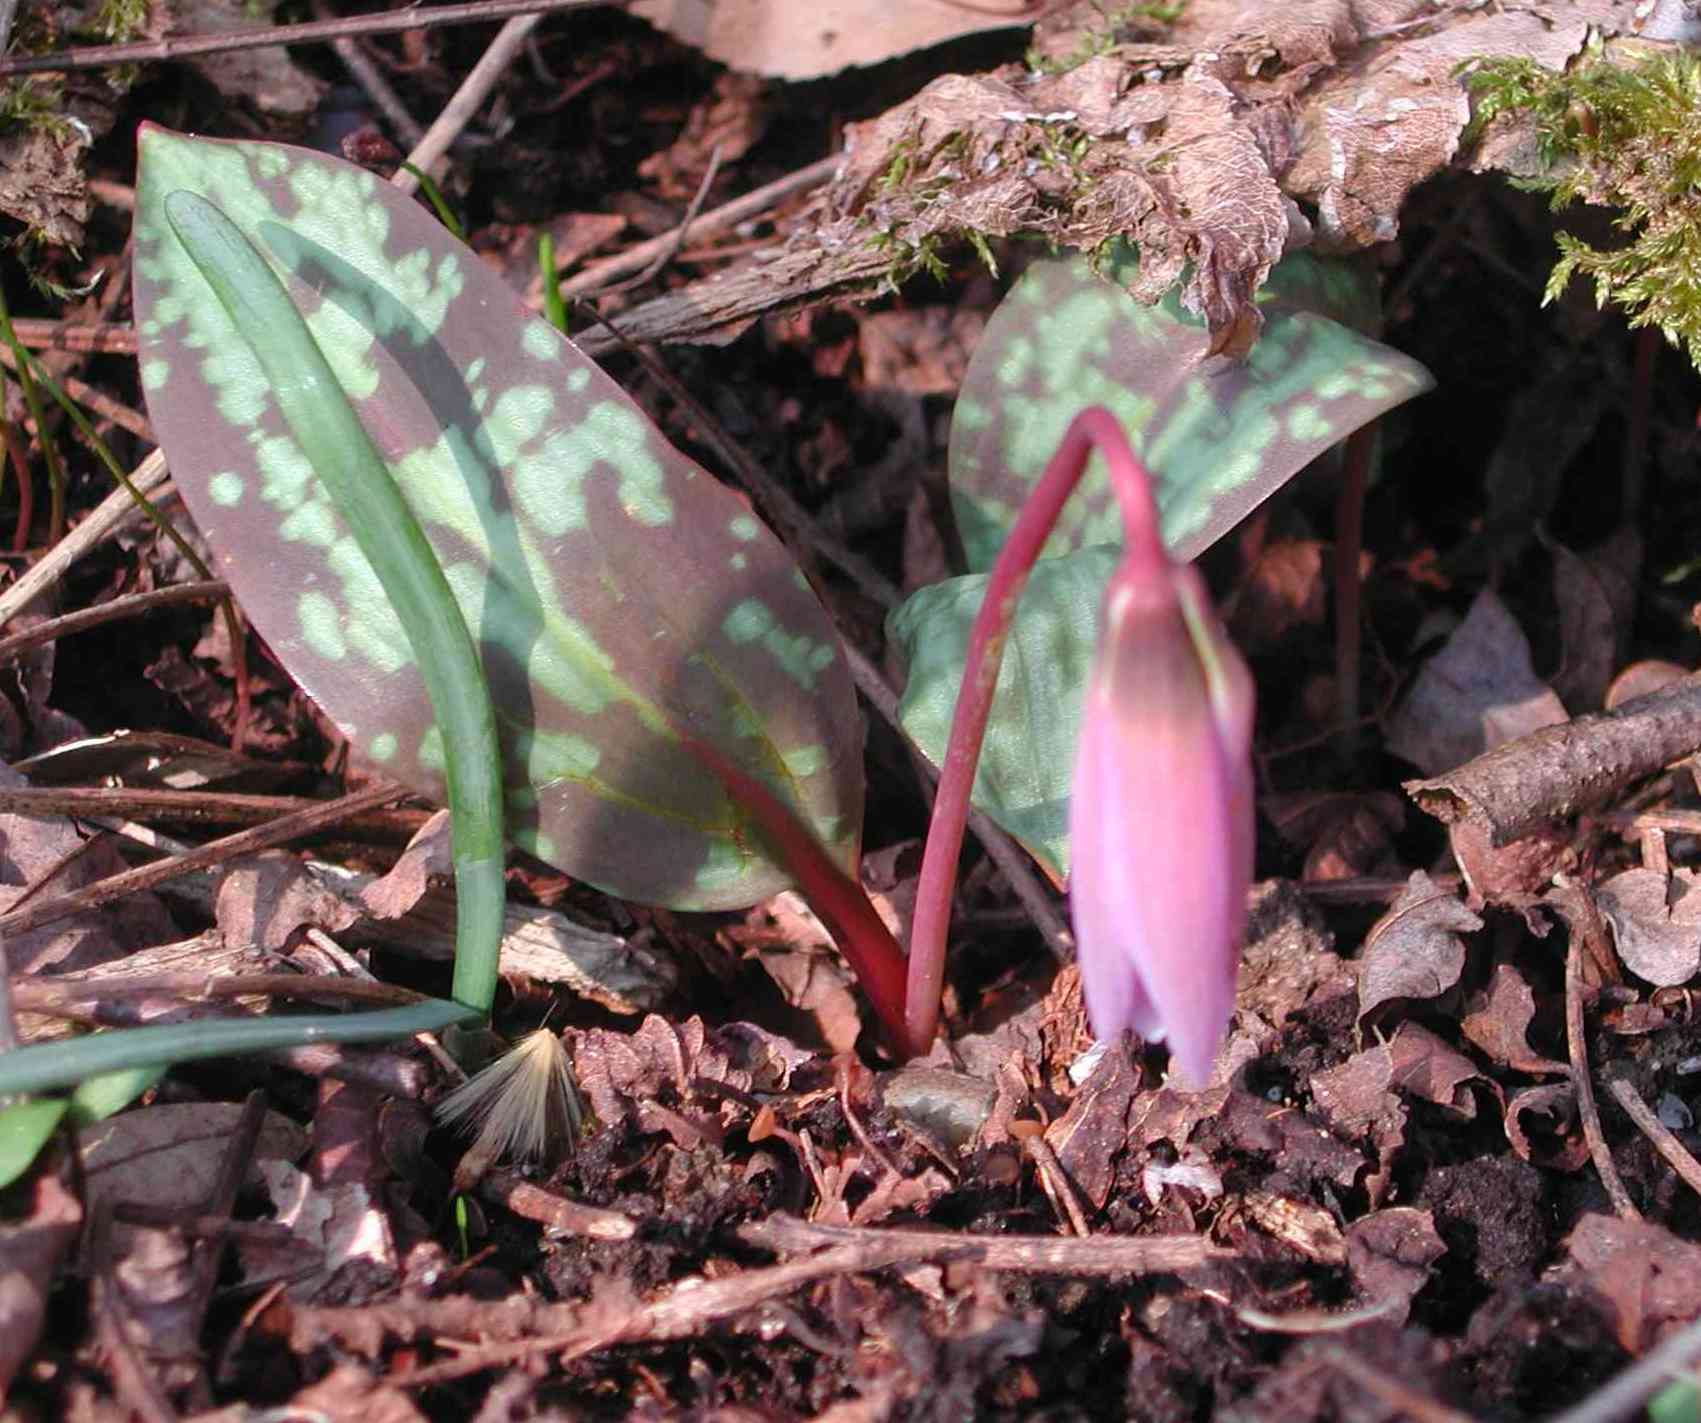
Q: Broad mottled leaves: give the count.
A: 3